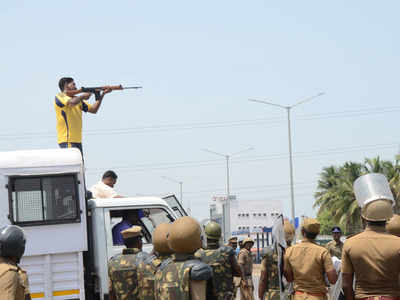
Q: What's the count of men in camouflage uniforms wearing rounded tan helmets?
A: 2